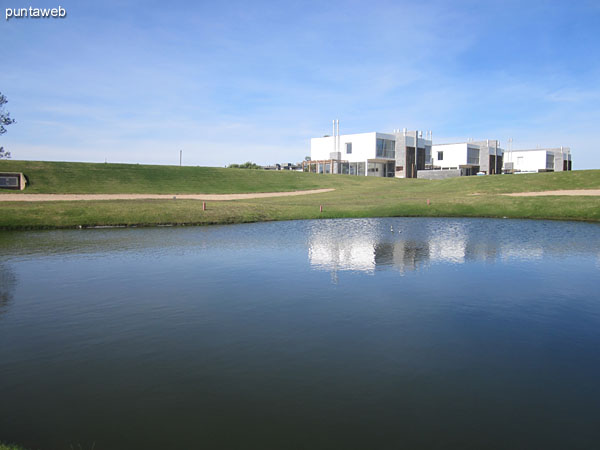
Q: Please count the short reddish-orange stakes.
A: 3